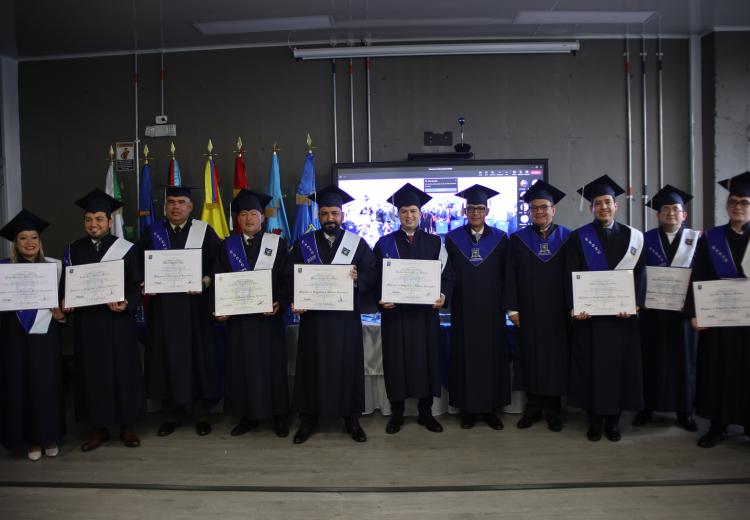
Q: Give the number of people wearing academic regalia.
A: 11